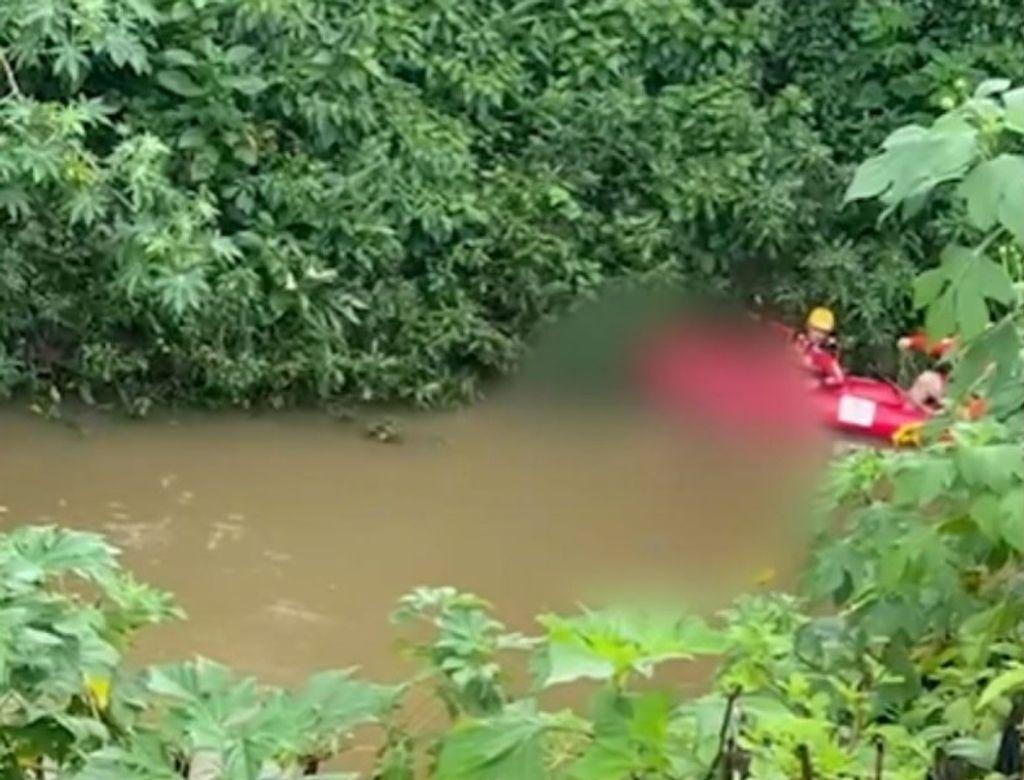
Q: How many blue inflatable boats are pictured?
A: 0